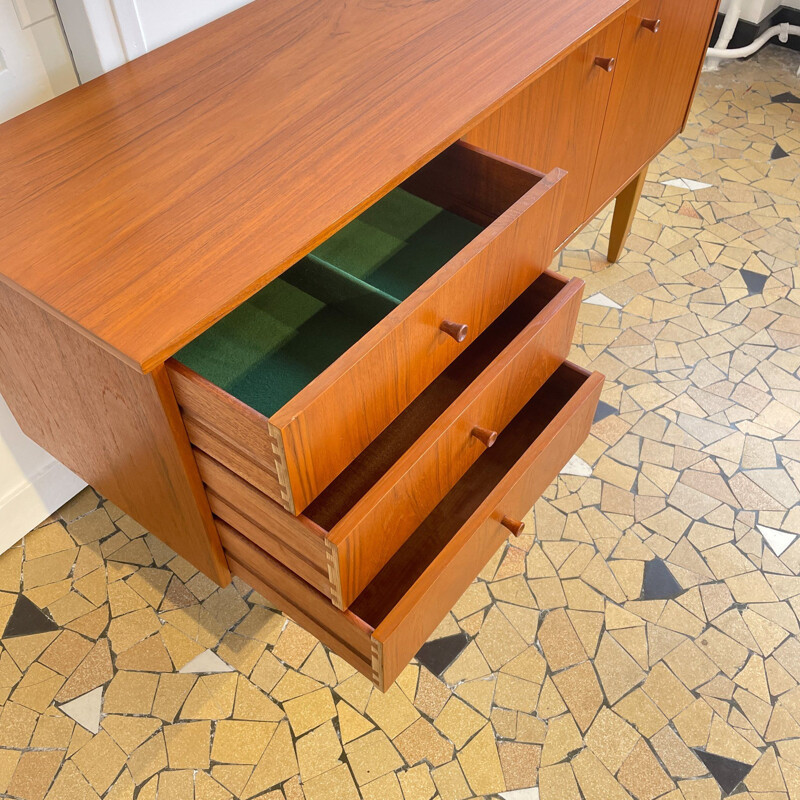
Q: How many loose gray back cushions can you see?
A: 0